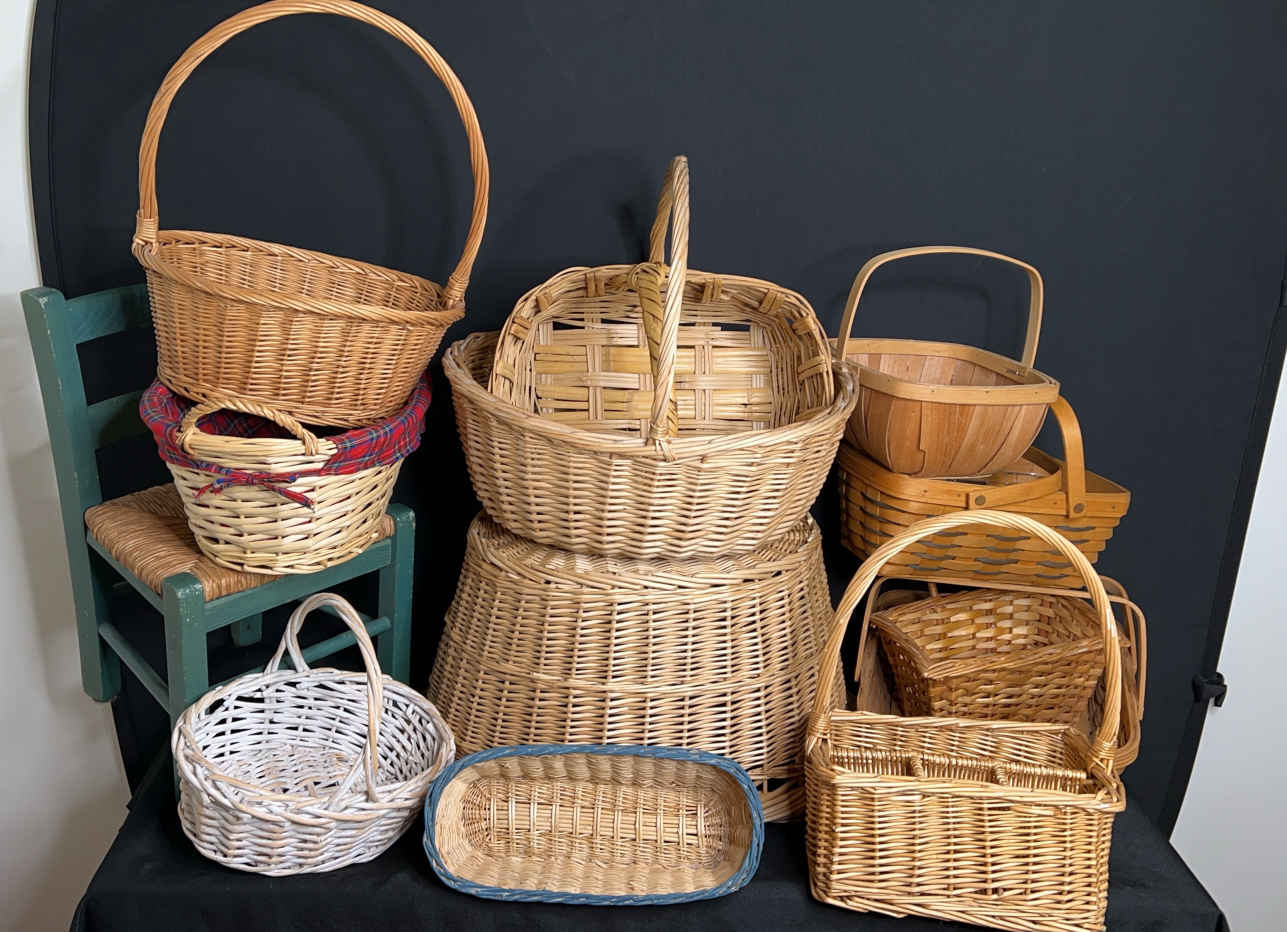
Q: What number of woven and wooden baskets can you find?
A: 12